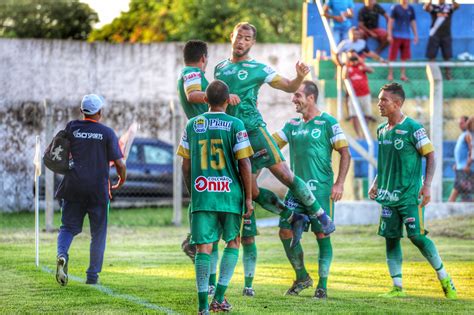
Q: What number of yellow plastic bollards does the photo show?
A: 0